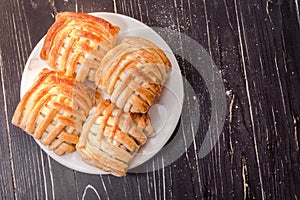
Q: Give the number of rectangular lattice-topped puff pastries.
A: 4